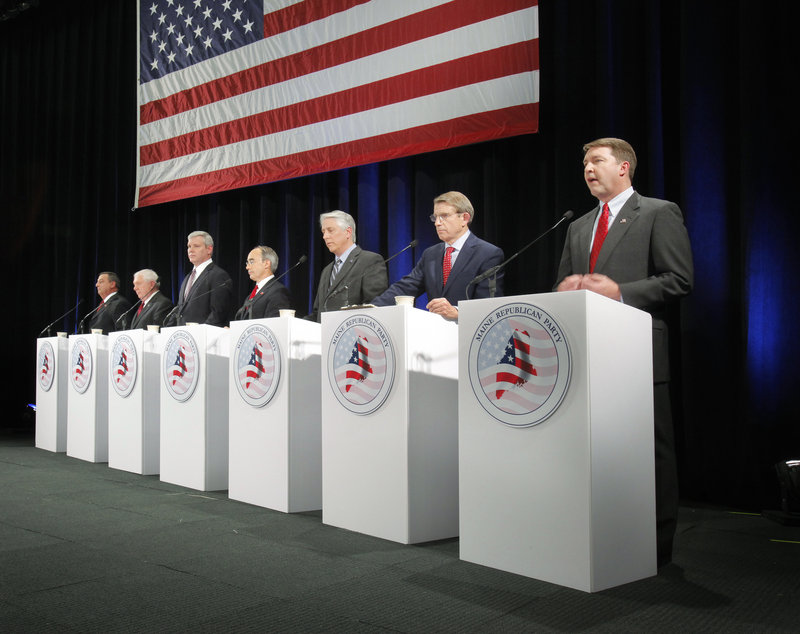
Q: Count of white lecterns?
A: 7